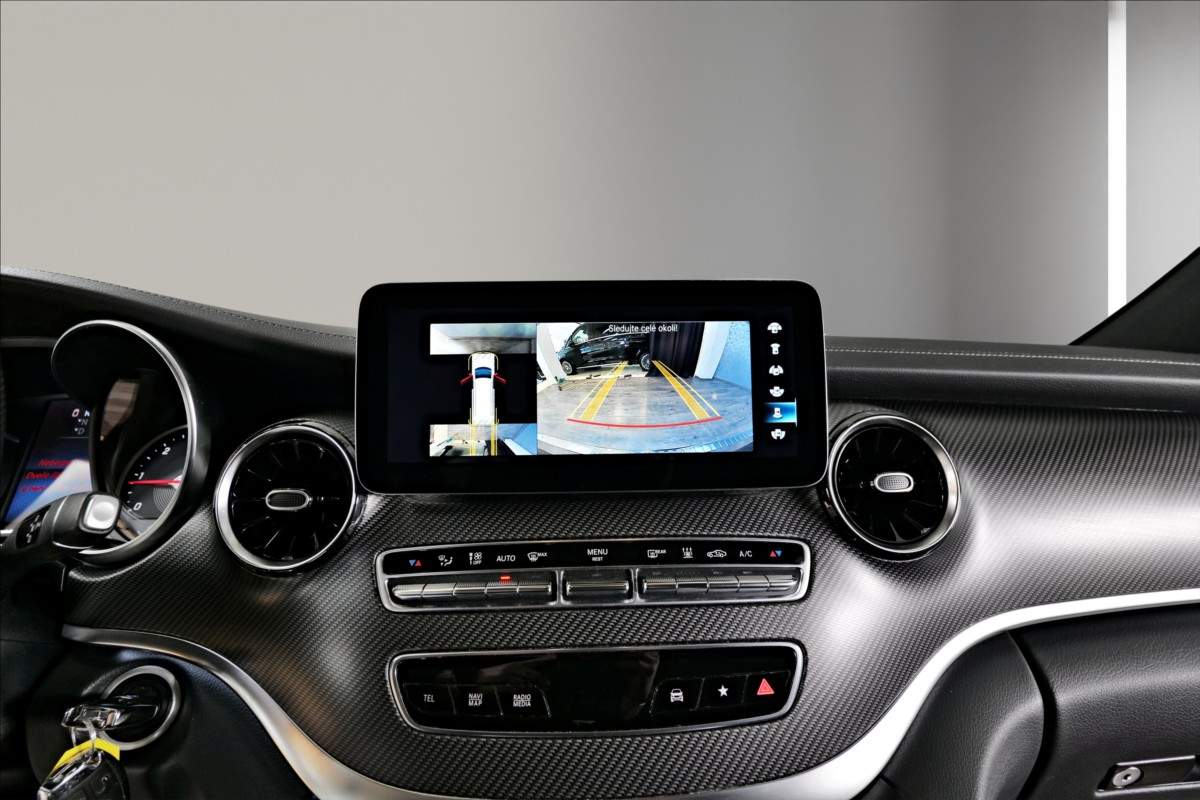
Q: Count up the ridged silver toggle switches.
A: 11